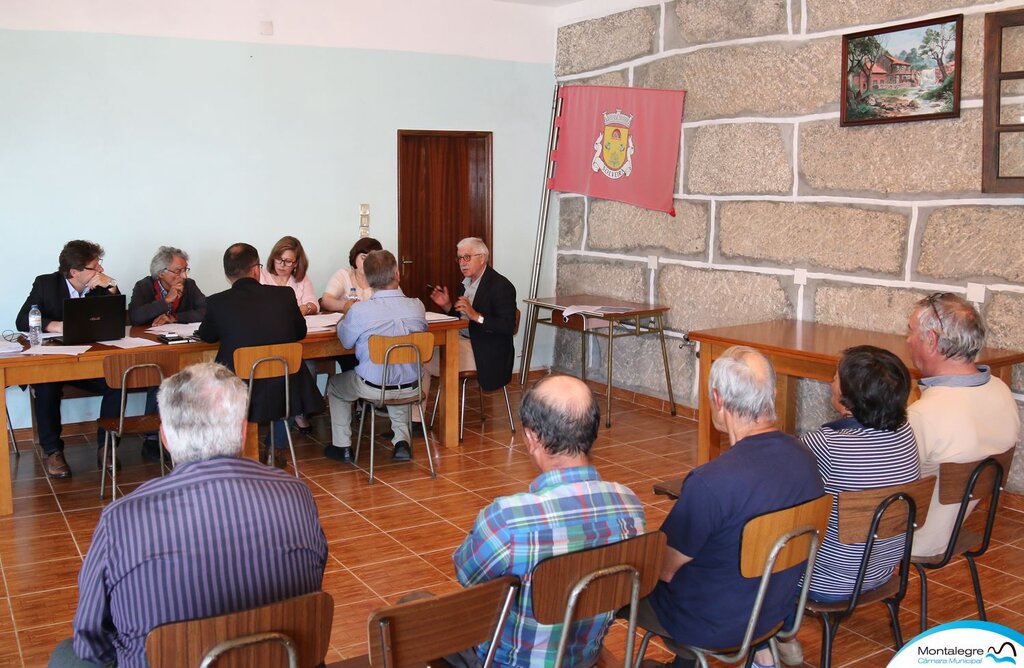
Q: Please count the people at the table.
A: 7